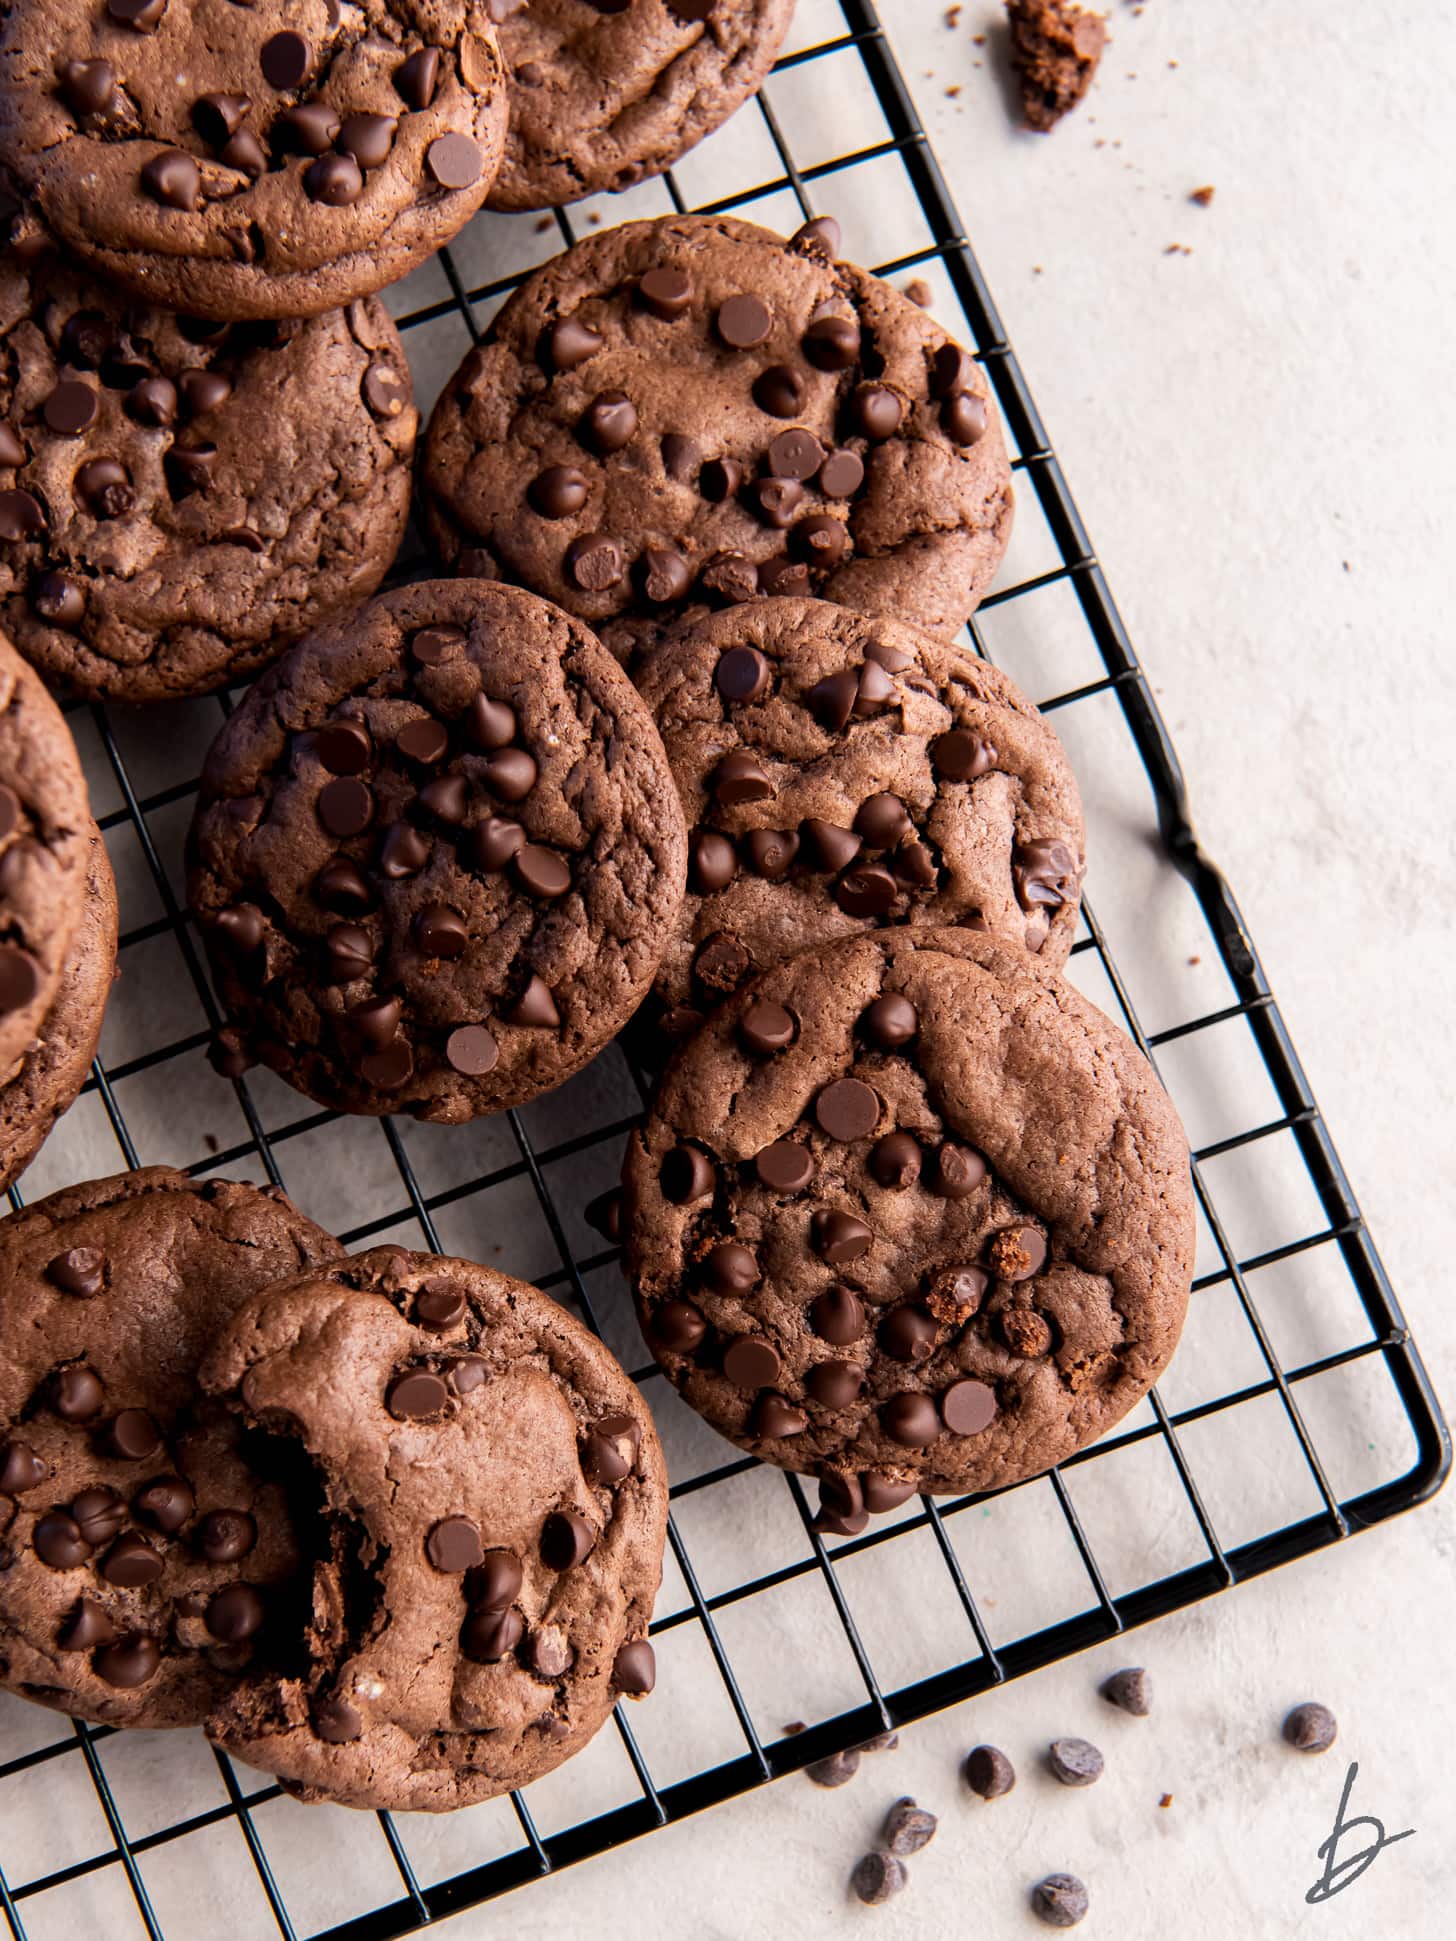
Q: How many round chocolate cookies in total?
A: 11